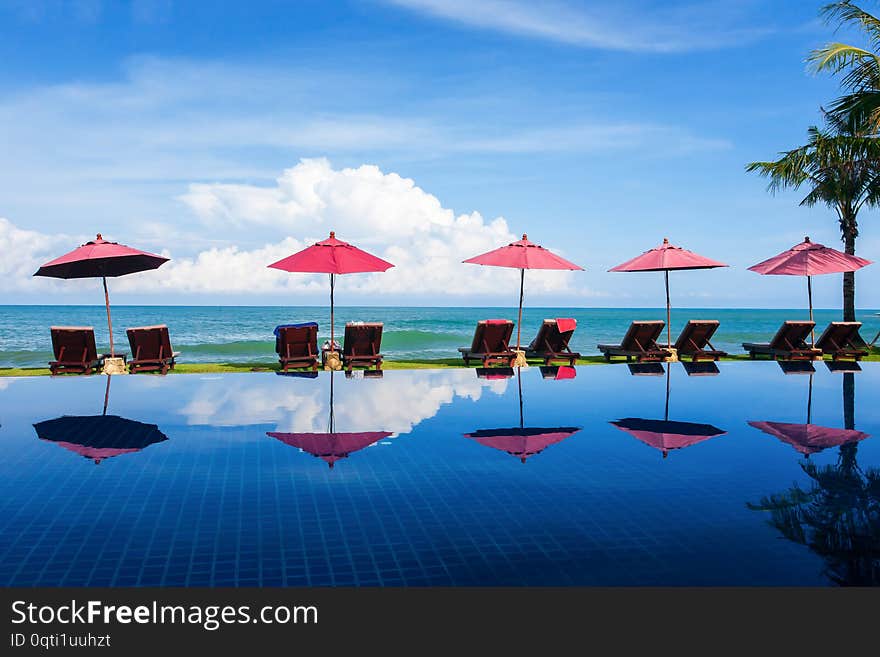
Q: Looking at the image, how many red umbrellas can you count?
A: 5